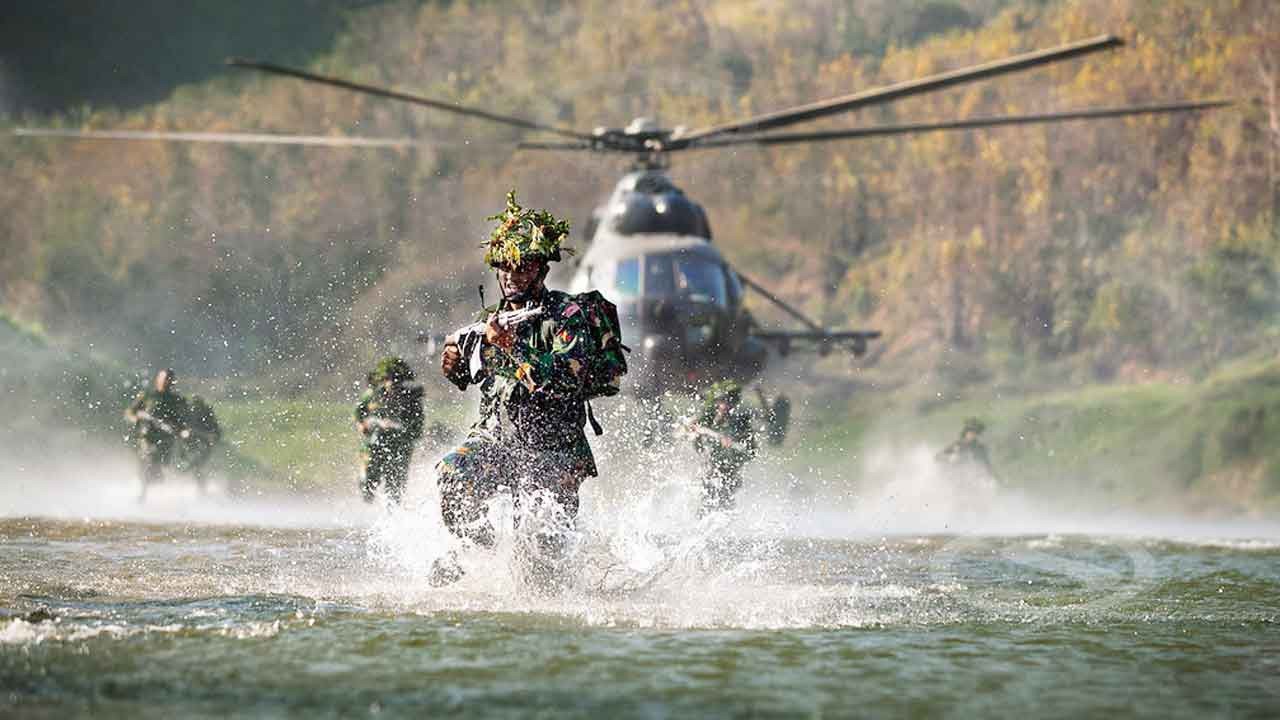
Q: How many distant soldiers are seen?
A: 5